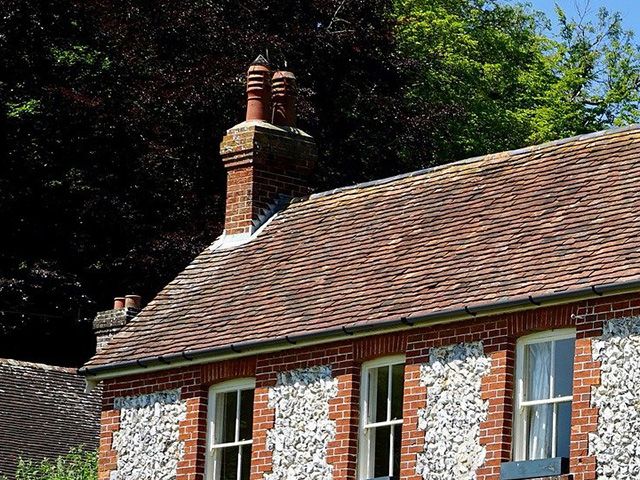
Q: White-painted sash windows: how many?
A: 3